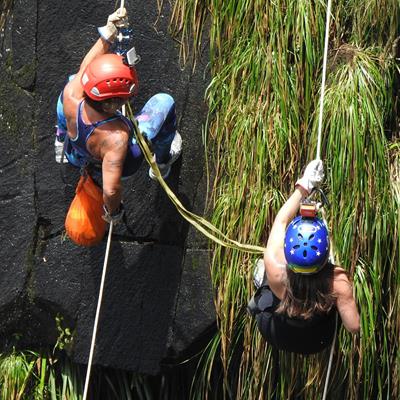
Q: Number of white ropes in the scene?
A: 2